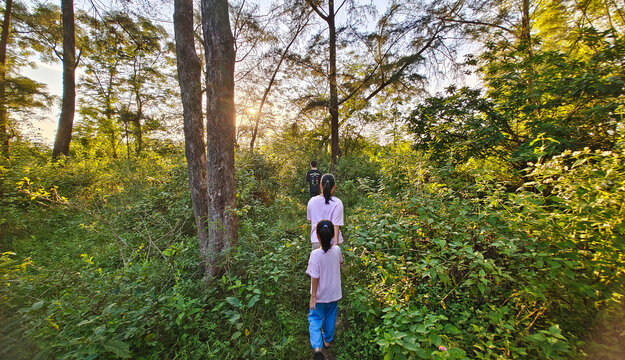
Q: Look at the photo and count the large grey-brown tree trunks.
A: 2